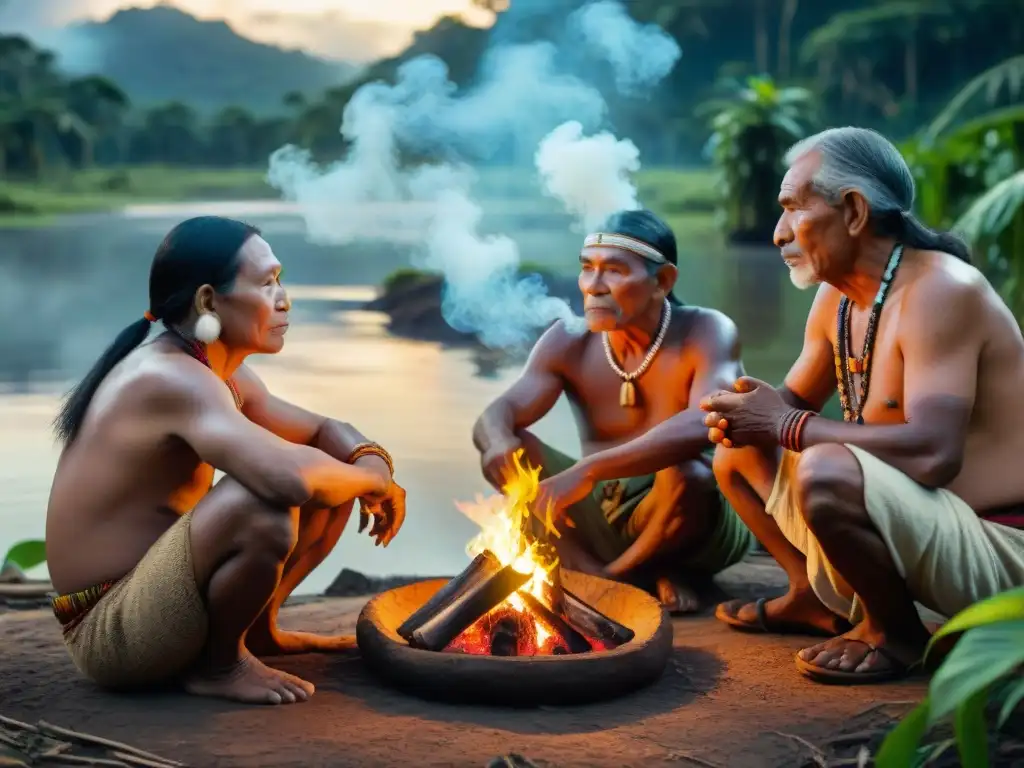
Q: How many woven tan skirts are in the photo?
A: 1